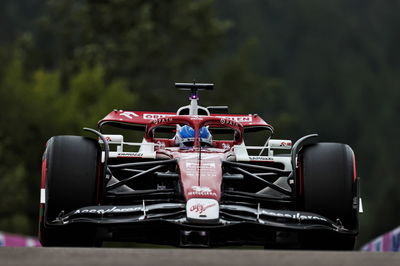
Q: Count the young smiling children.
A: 0